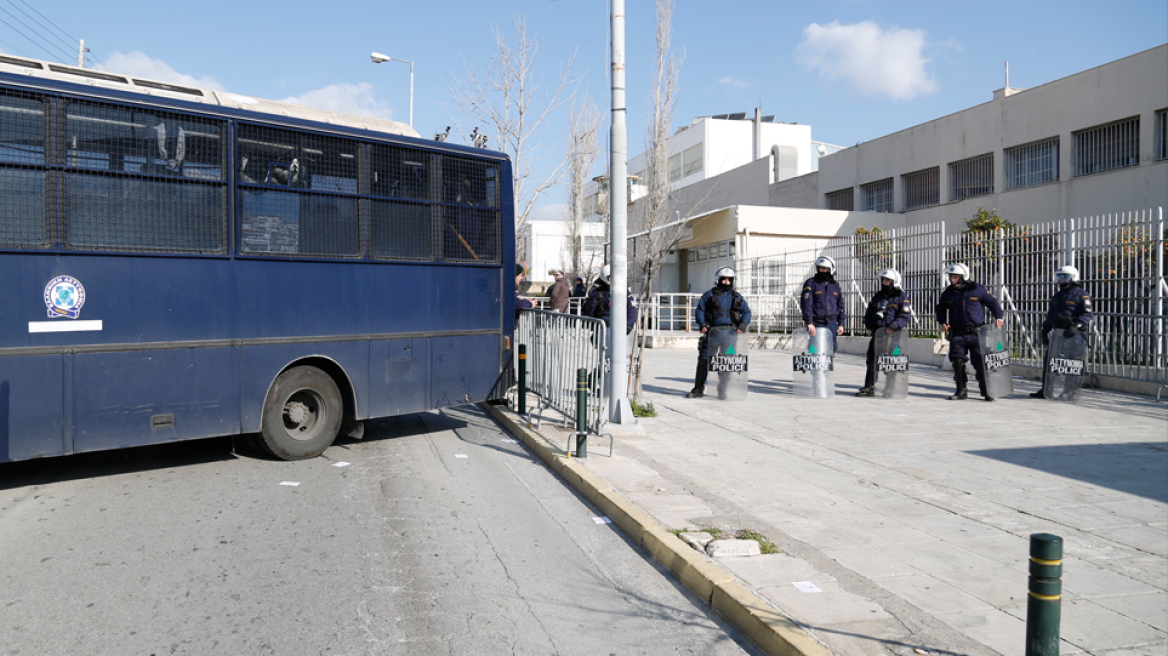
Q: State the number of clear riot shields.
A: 5